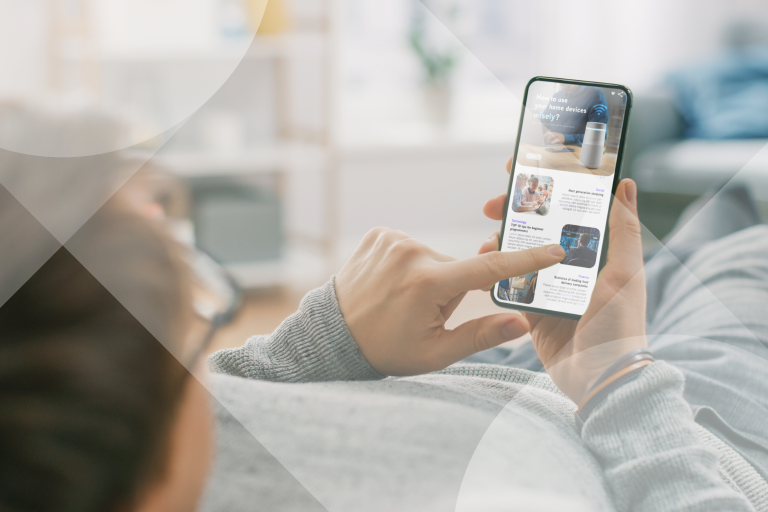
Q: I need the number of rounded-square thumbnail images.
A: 3